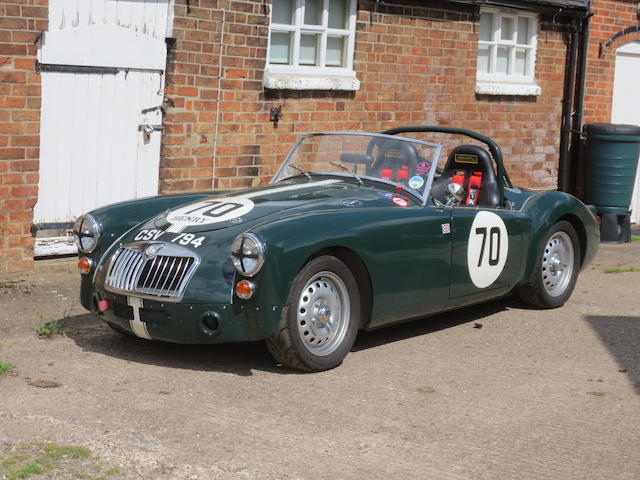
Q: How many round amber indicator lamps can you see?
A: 2